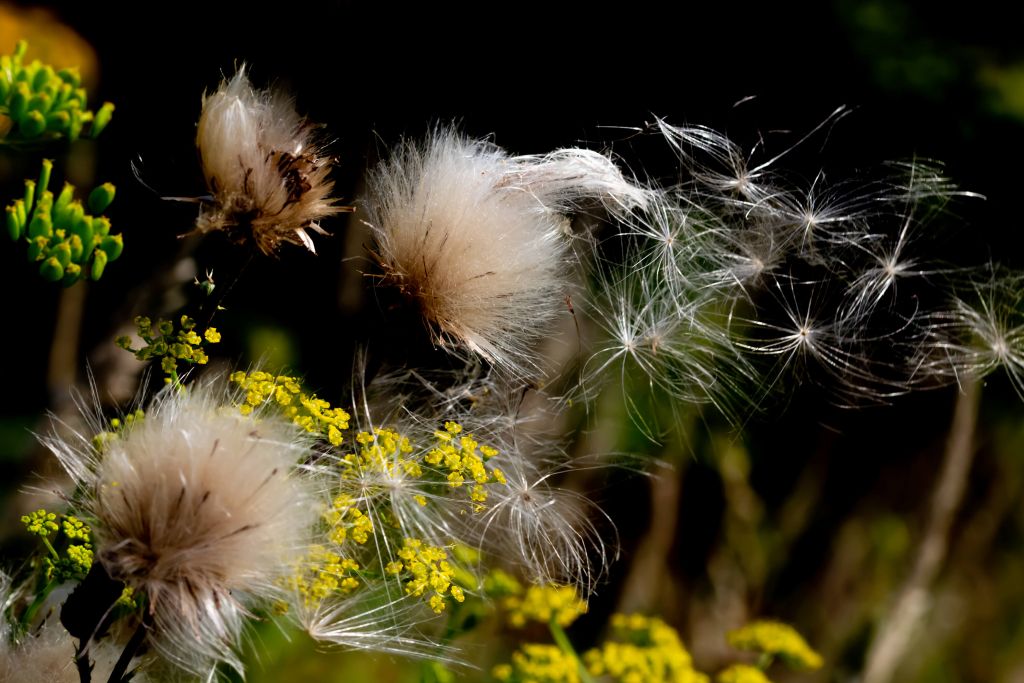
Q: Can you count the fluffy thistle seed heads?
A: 3